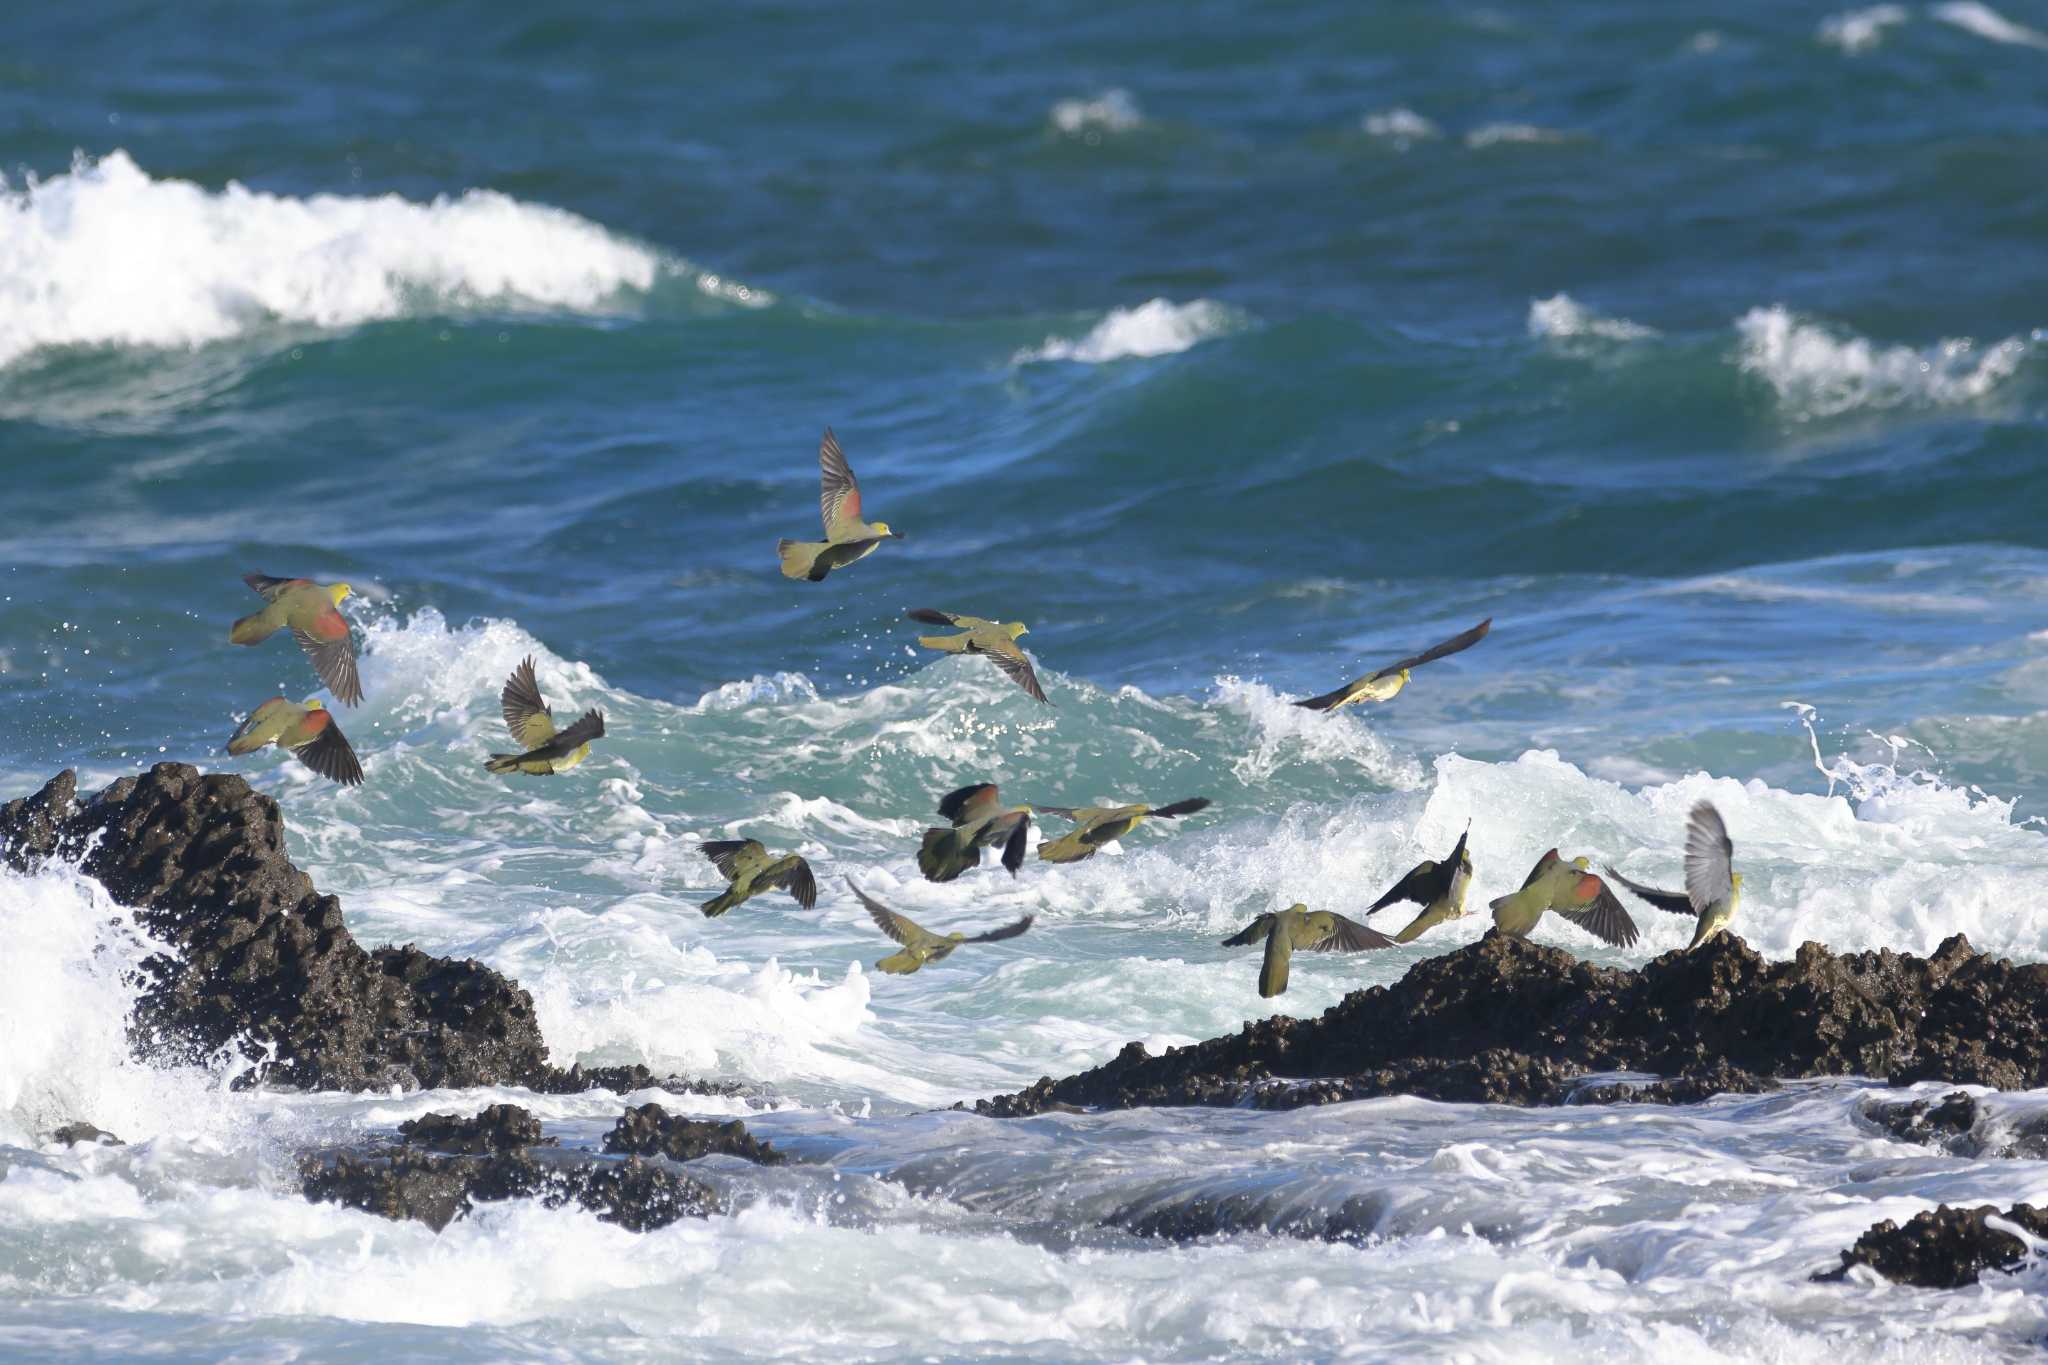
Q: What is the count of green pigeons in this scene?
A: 14